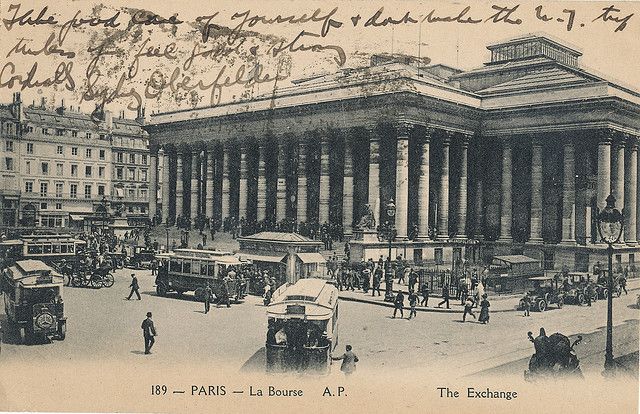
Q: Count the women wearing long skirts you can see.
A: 1